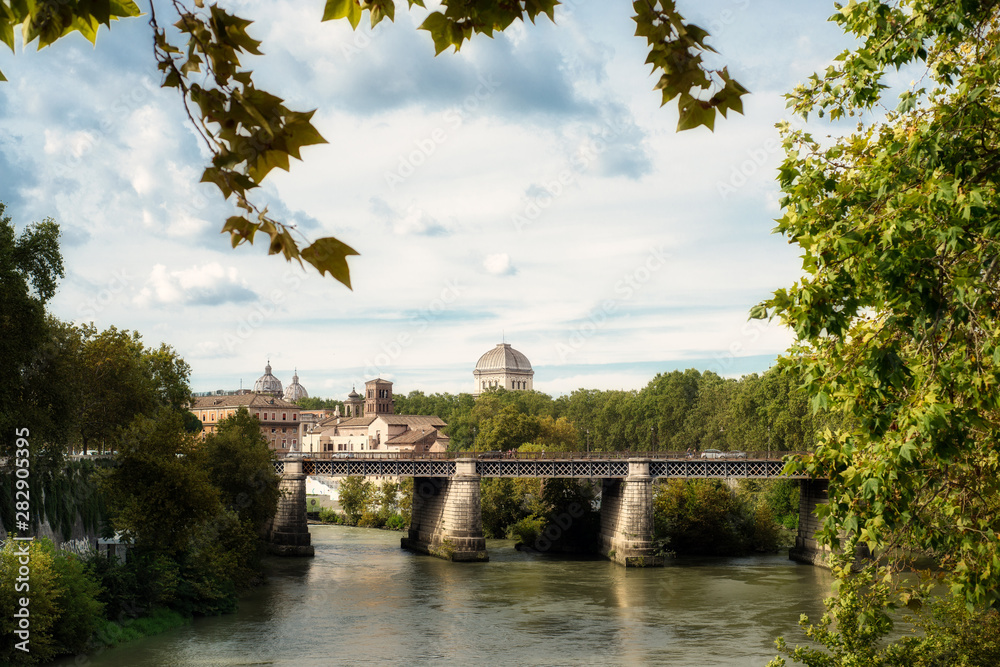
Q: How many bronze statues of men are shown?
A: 0